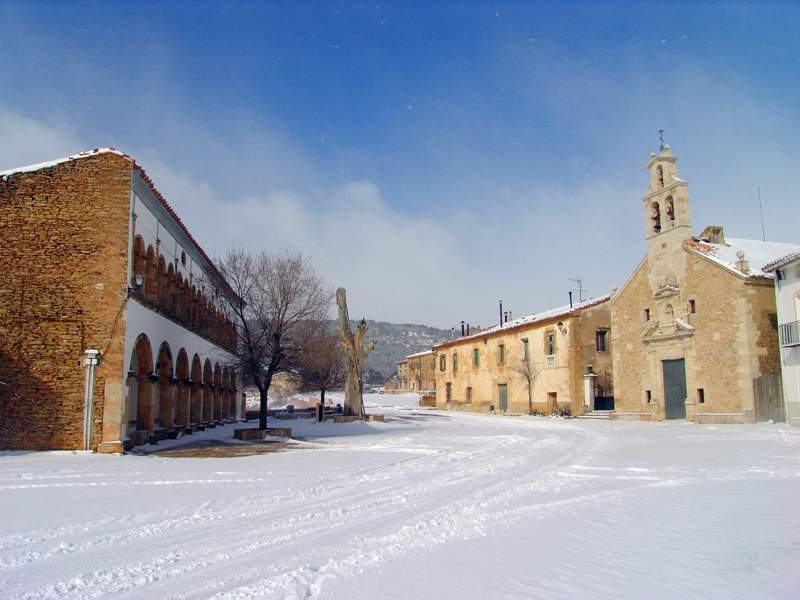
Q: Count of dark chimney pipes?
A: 5